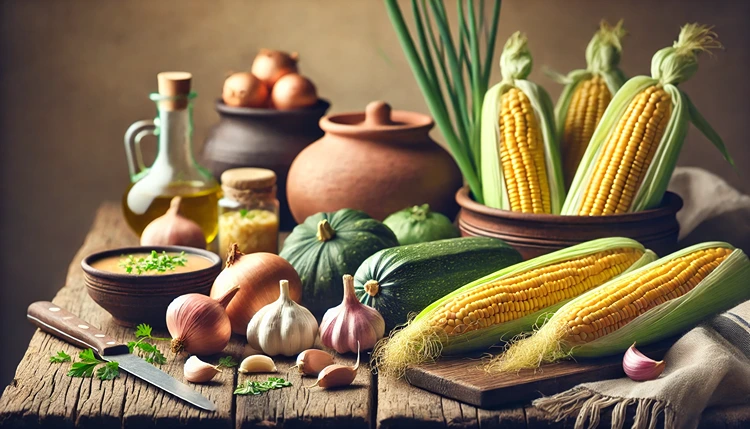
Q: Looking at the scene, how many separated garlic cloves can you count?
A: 5